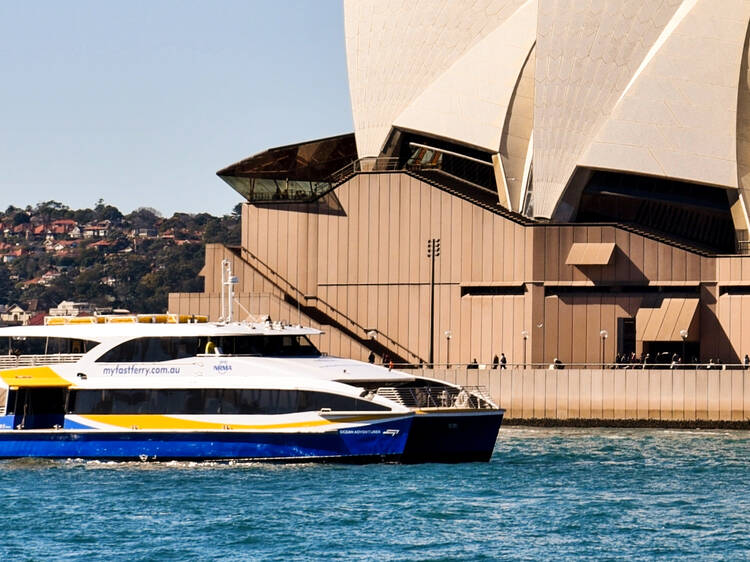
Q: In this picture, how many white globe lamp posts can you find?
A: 5